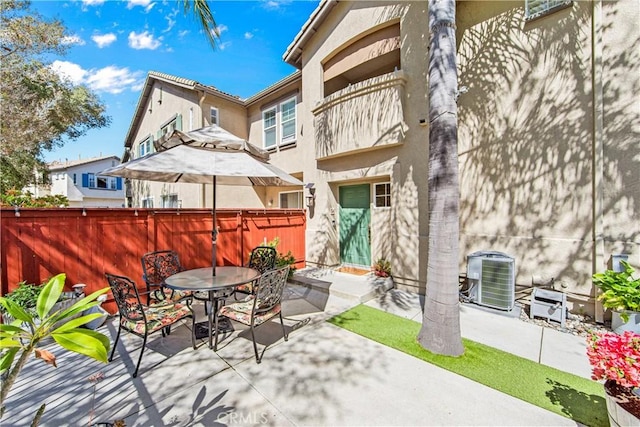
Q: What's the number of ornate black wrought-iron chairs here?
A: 4